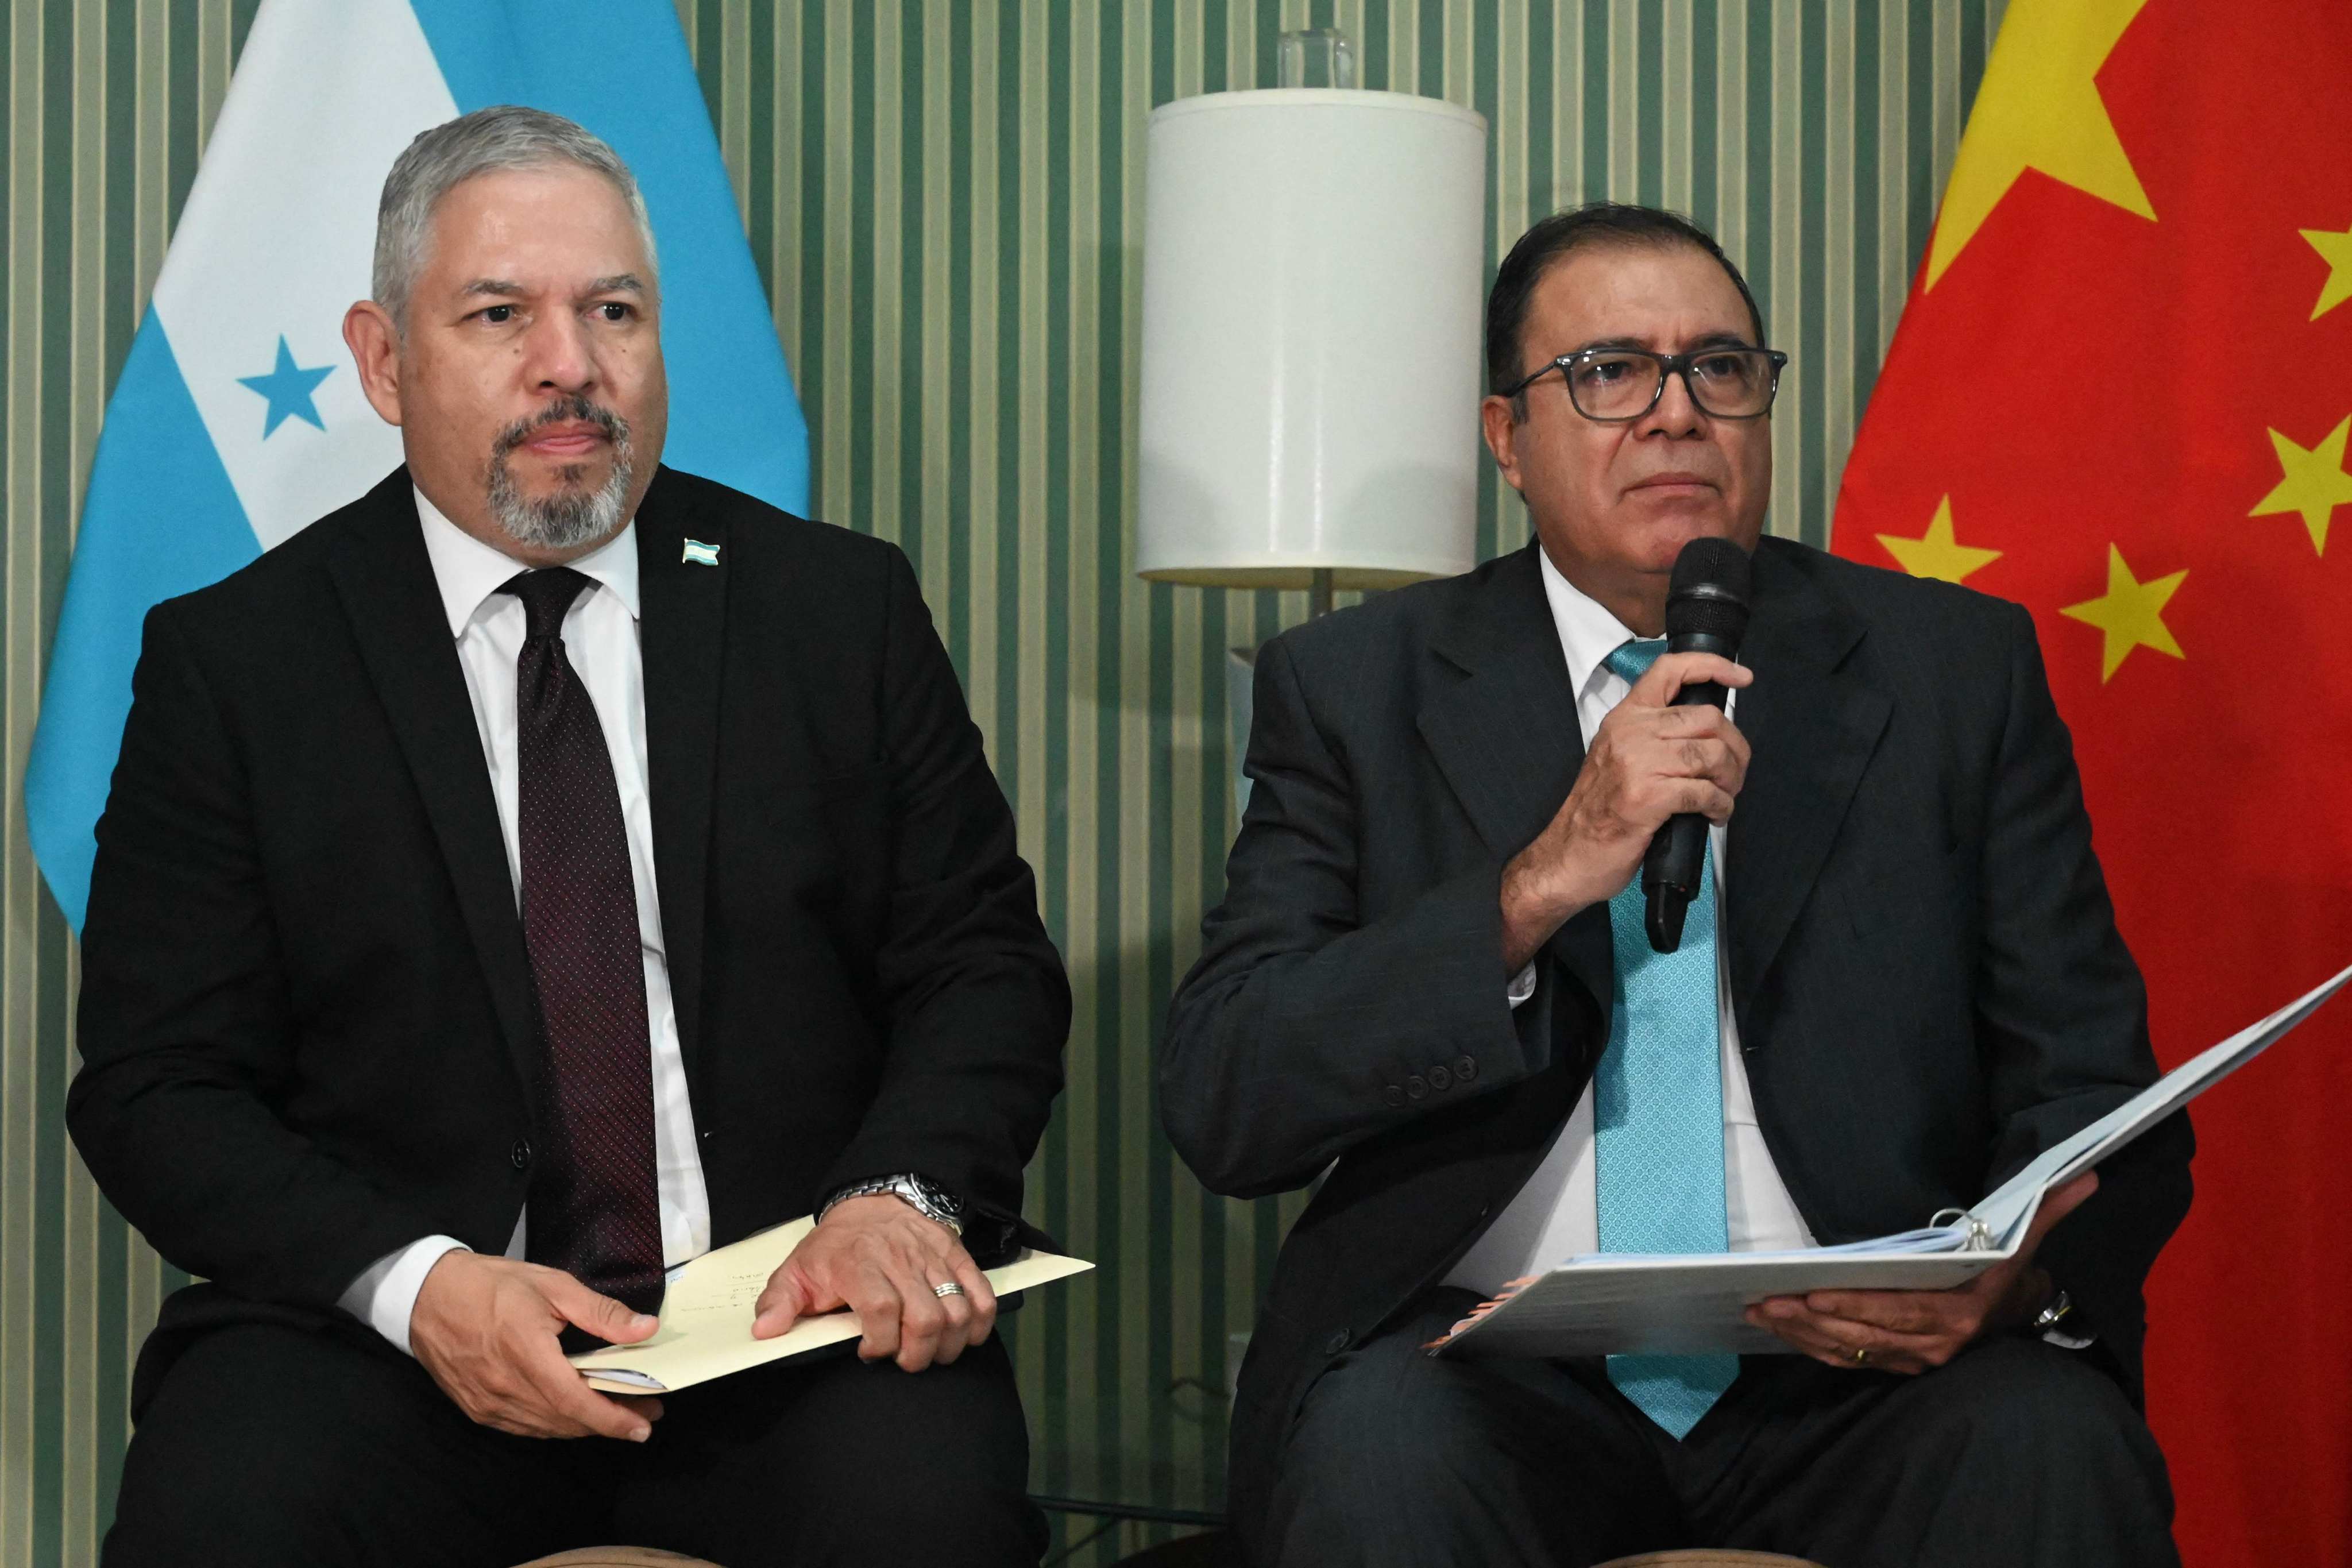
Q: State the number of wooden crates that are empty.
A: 0